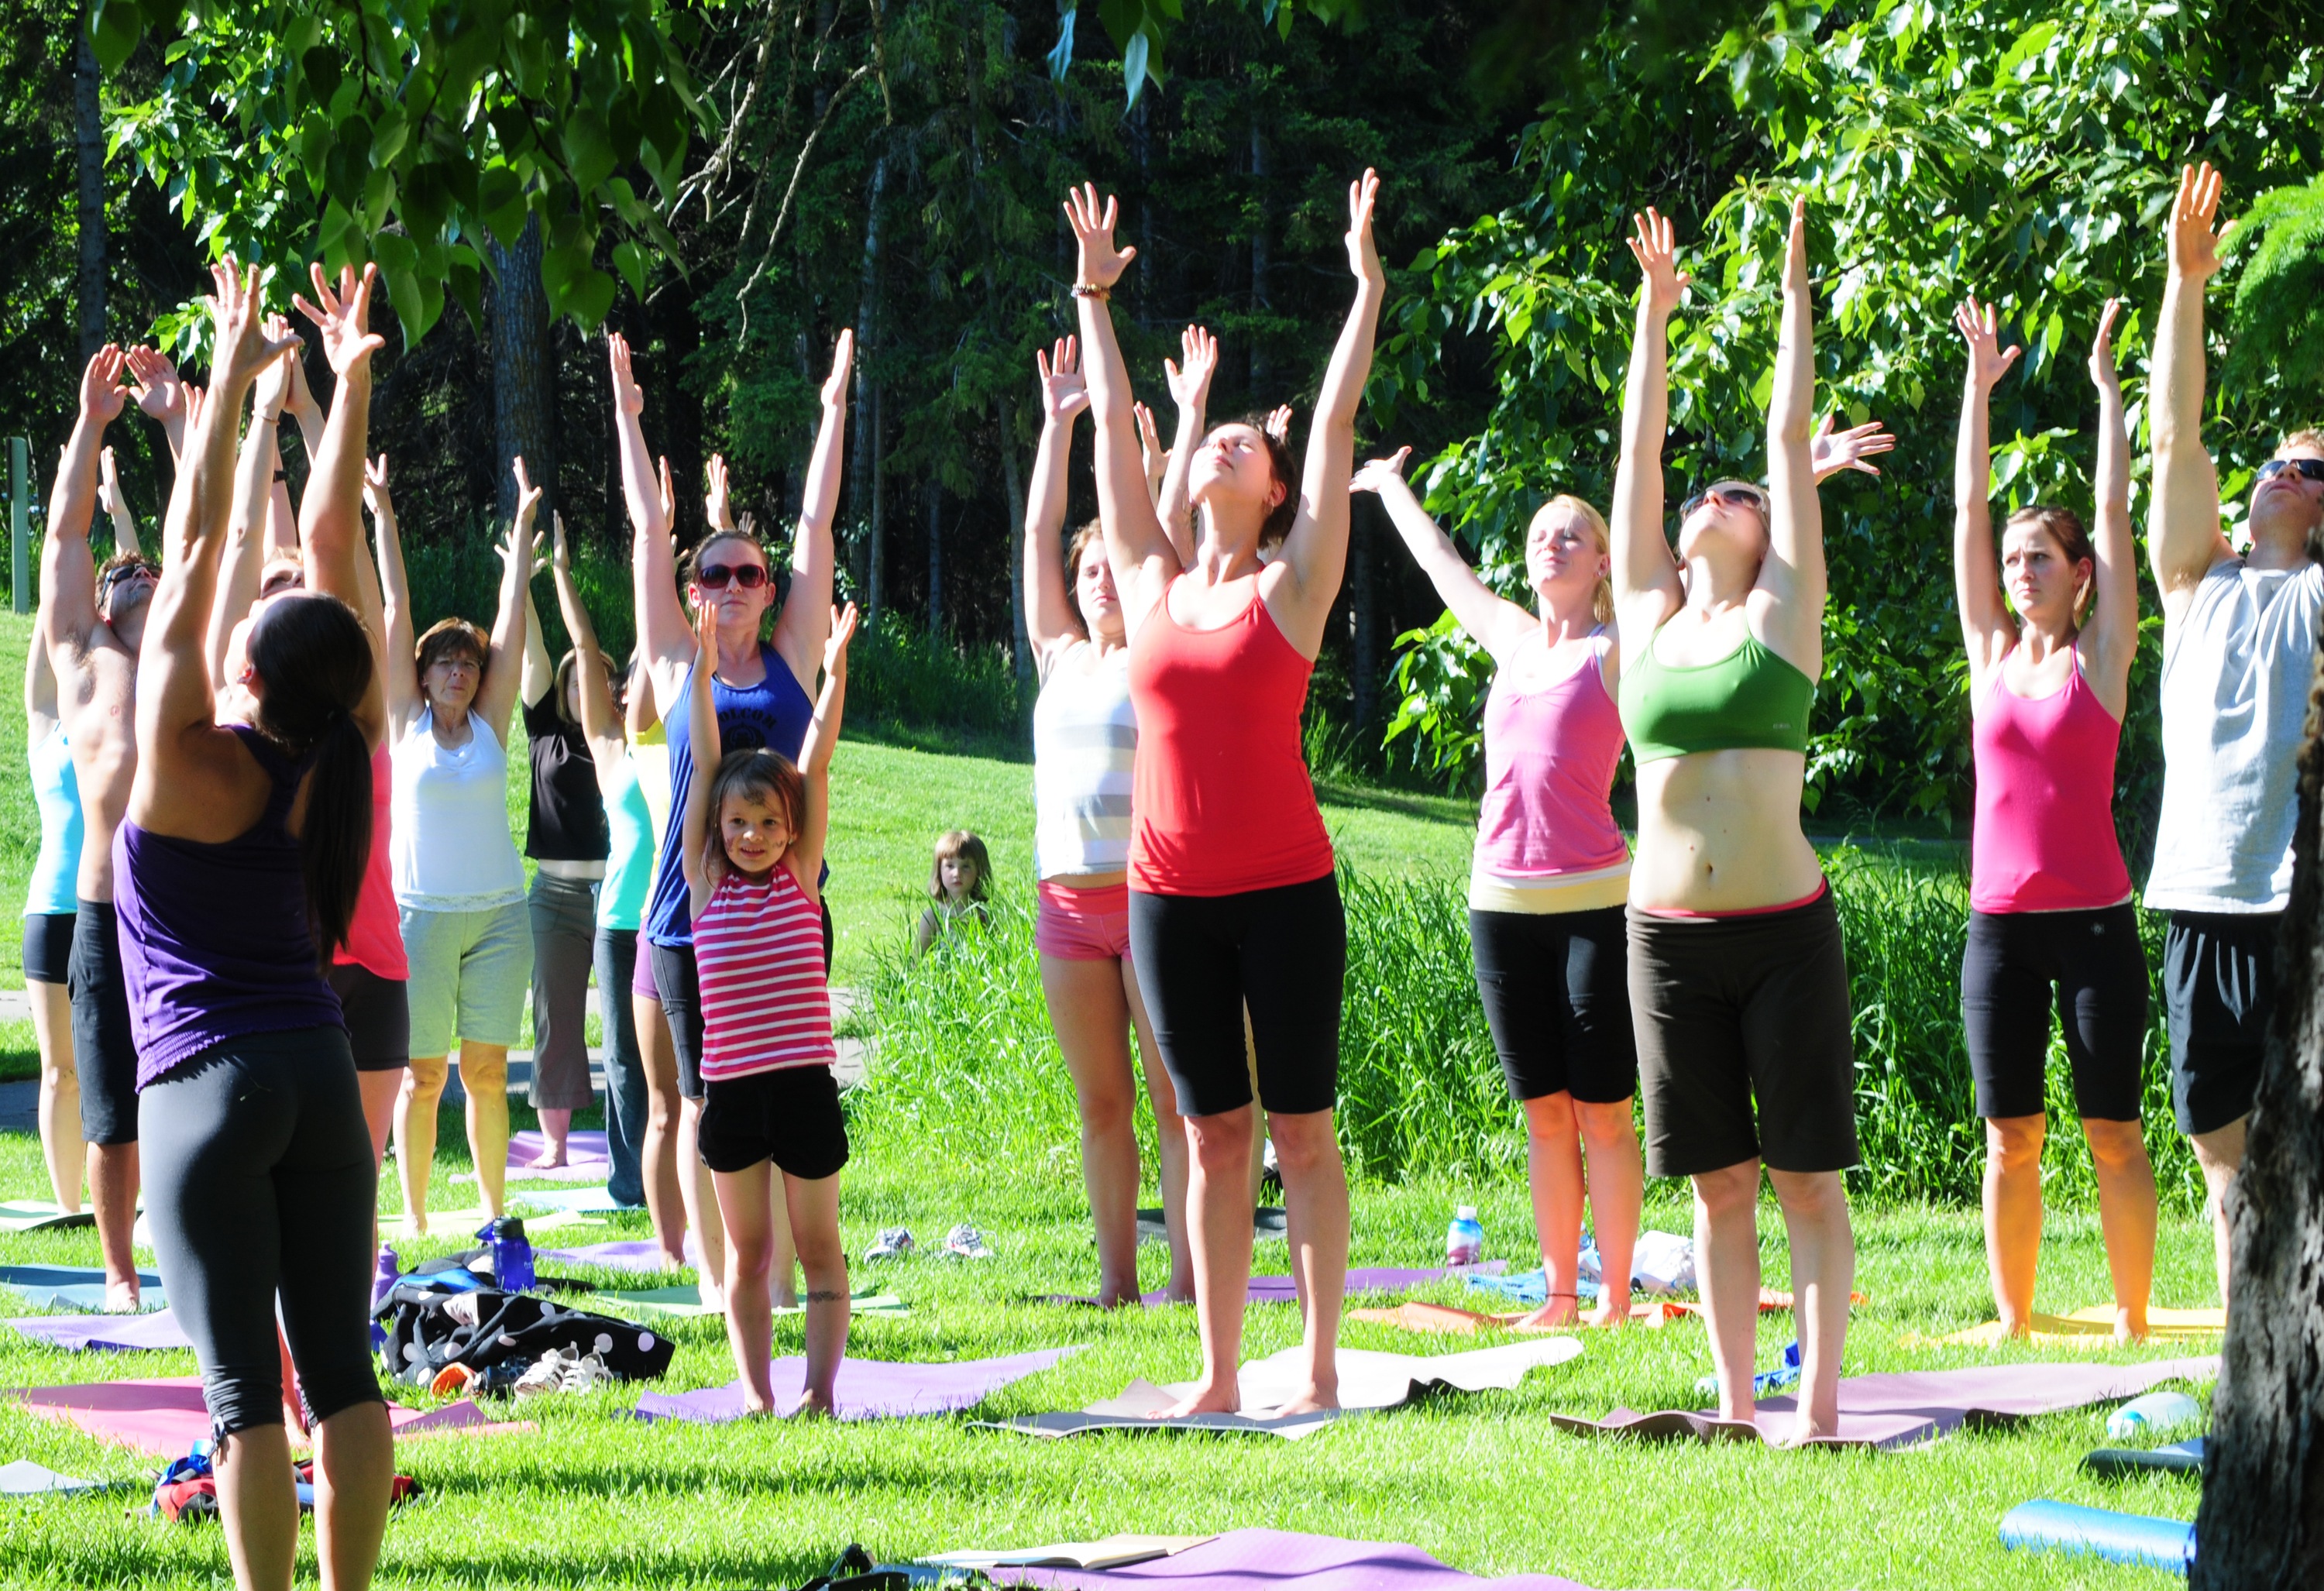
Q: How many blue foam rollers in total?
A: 1